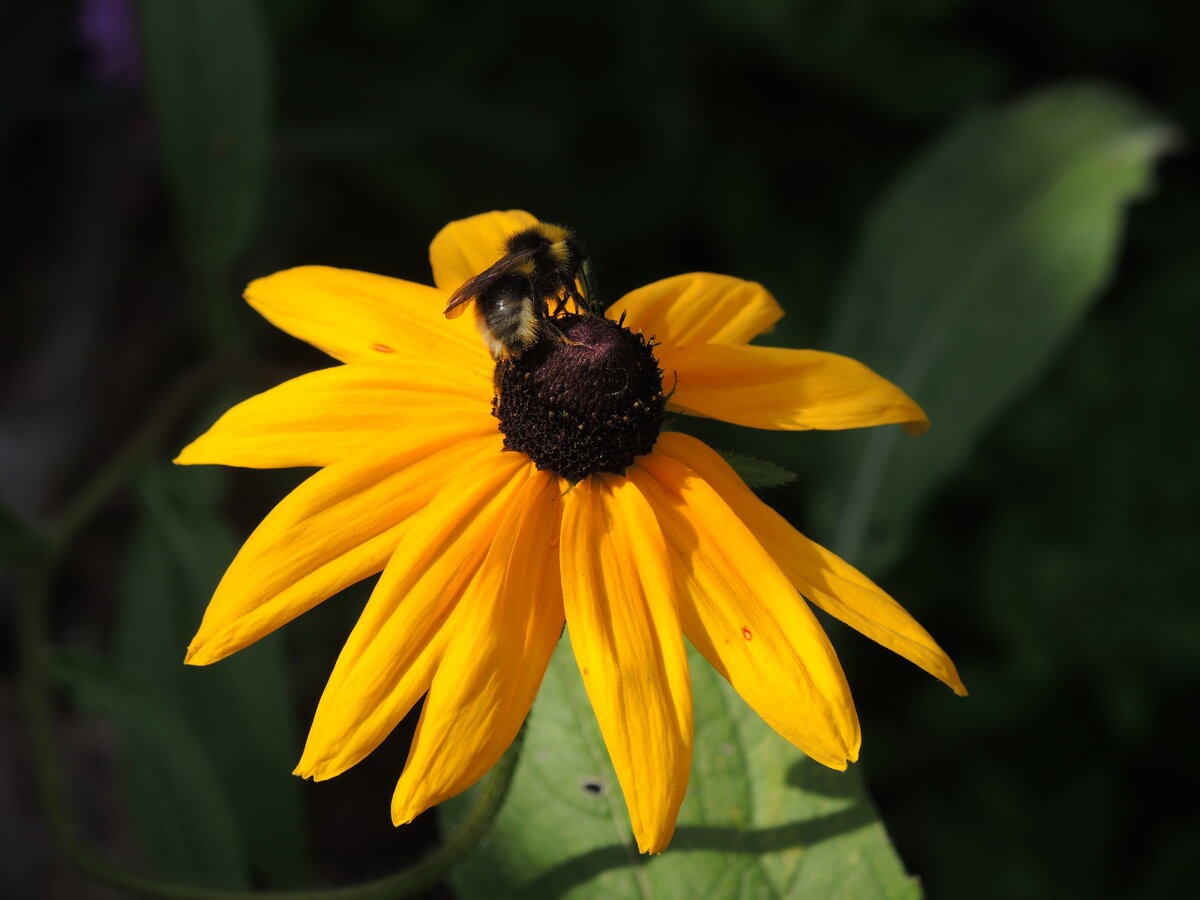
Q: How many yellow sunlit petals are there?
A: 11